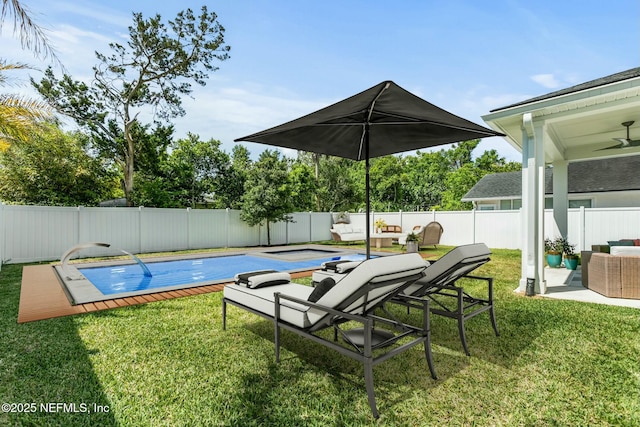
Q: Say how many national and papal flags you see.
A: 0